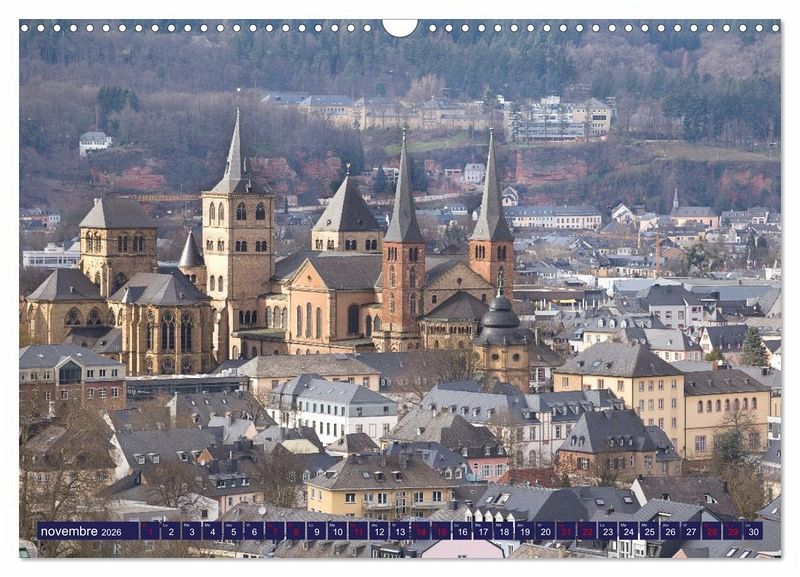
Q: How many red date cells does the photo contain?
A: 10